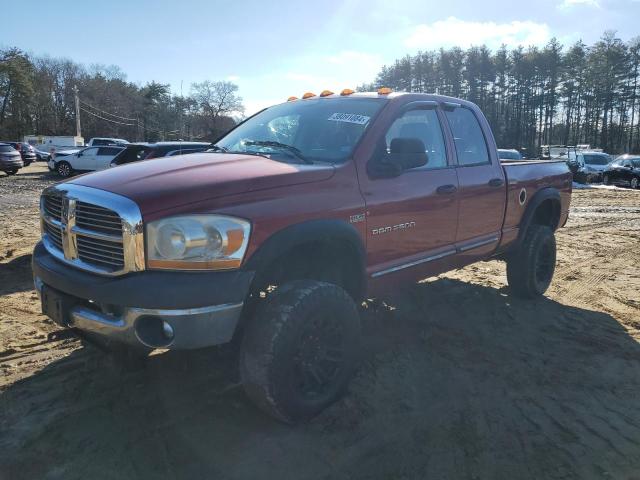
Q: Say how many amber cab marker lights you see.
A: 5